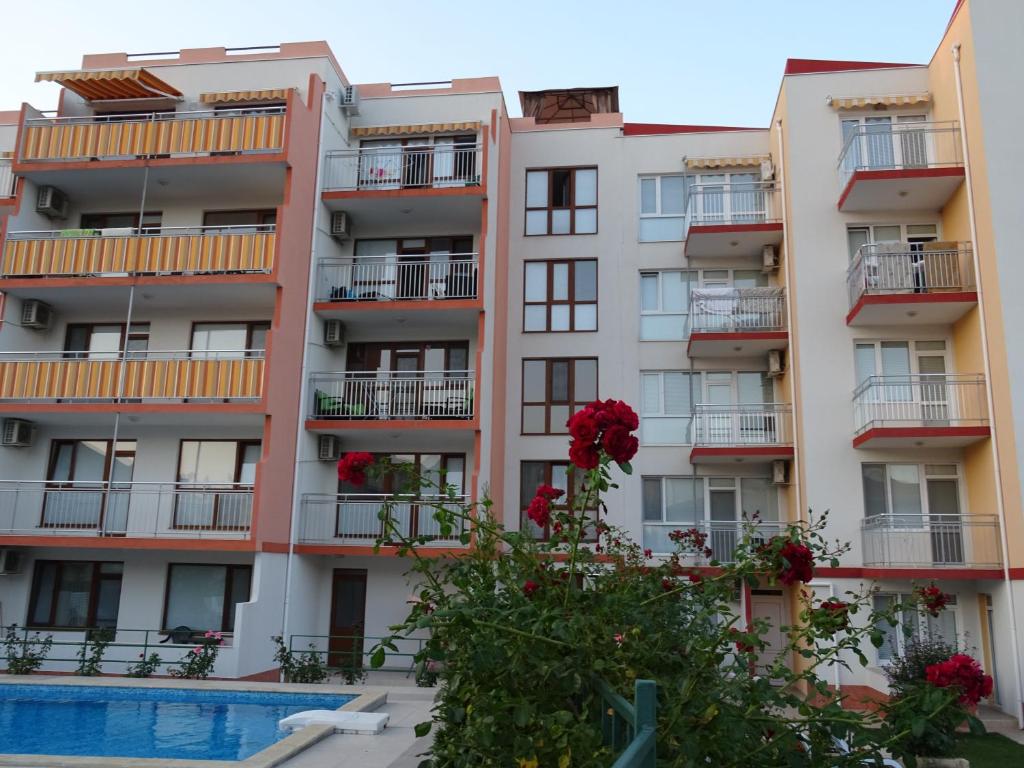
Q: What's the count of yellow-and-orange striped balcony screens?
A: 3